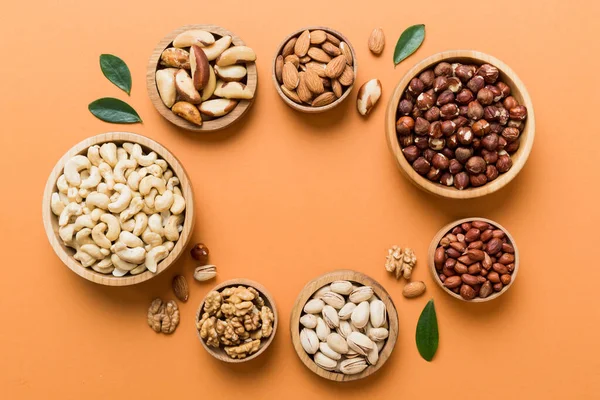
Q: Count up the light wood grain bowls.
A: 7